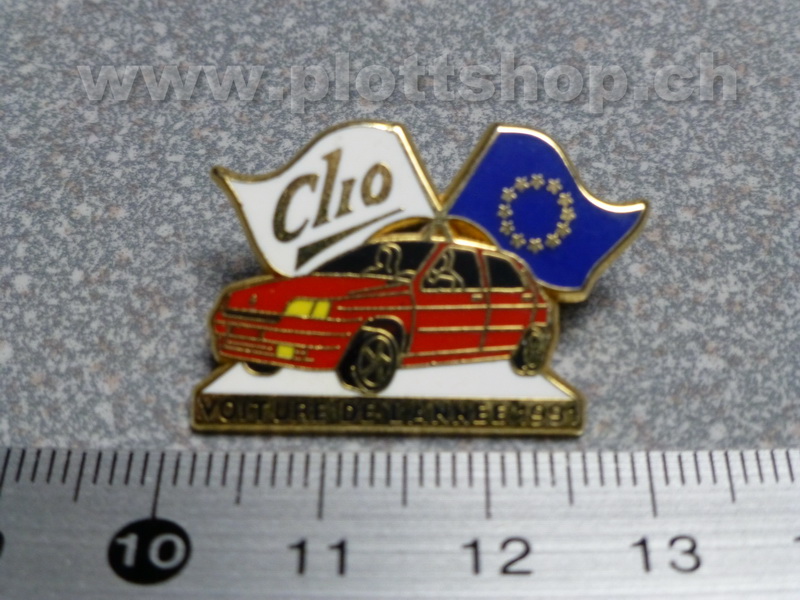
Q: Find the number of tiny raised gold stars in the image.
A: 12